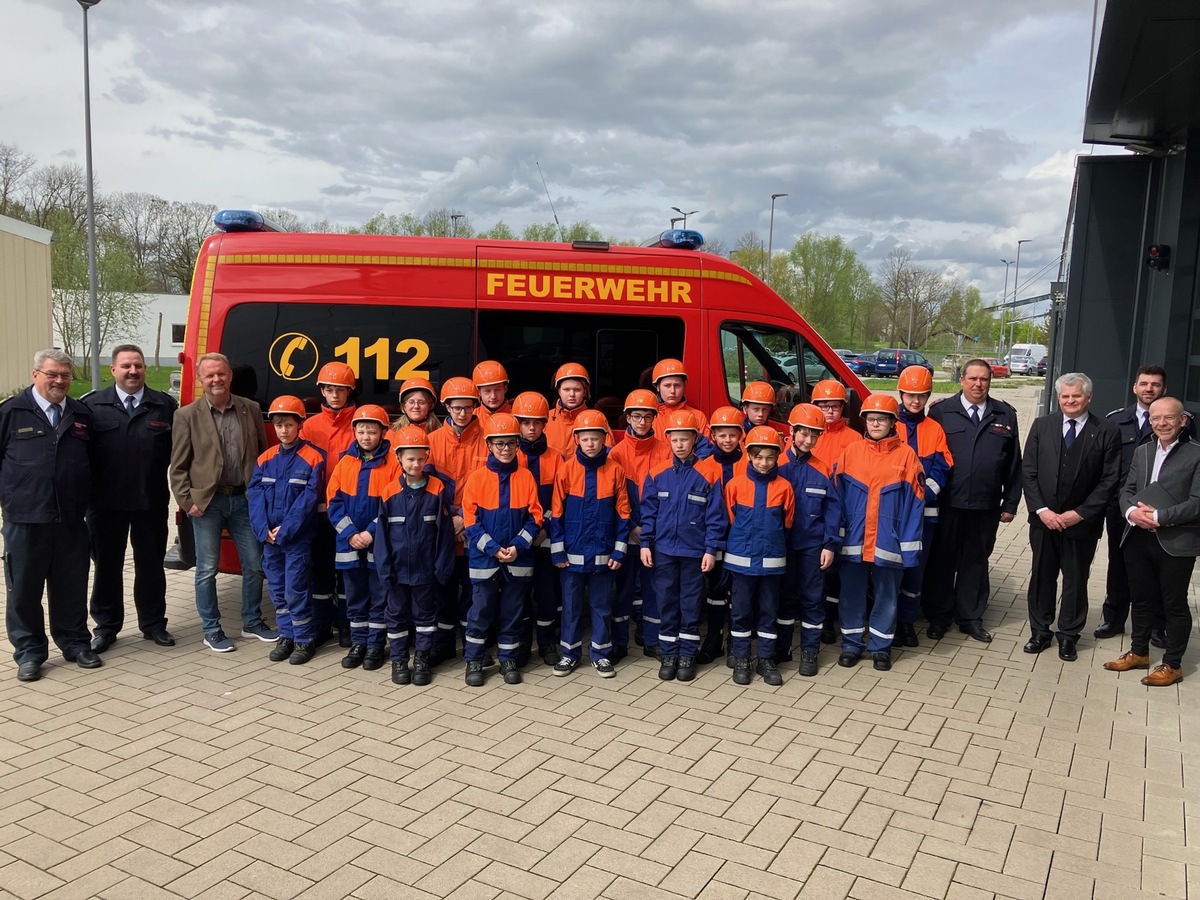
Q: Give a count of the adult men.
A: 7